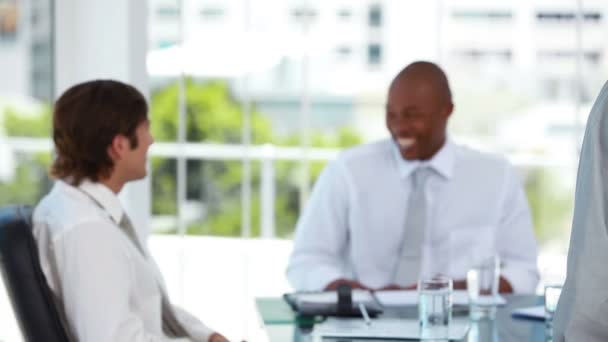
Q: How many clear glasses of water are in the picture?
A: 3